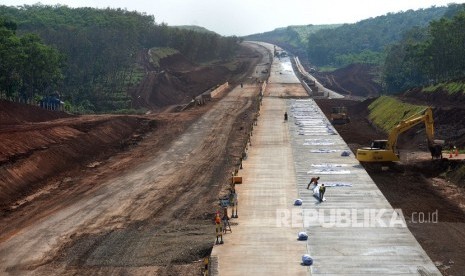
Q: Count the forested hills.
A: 2